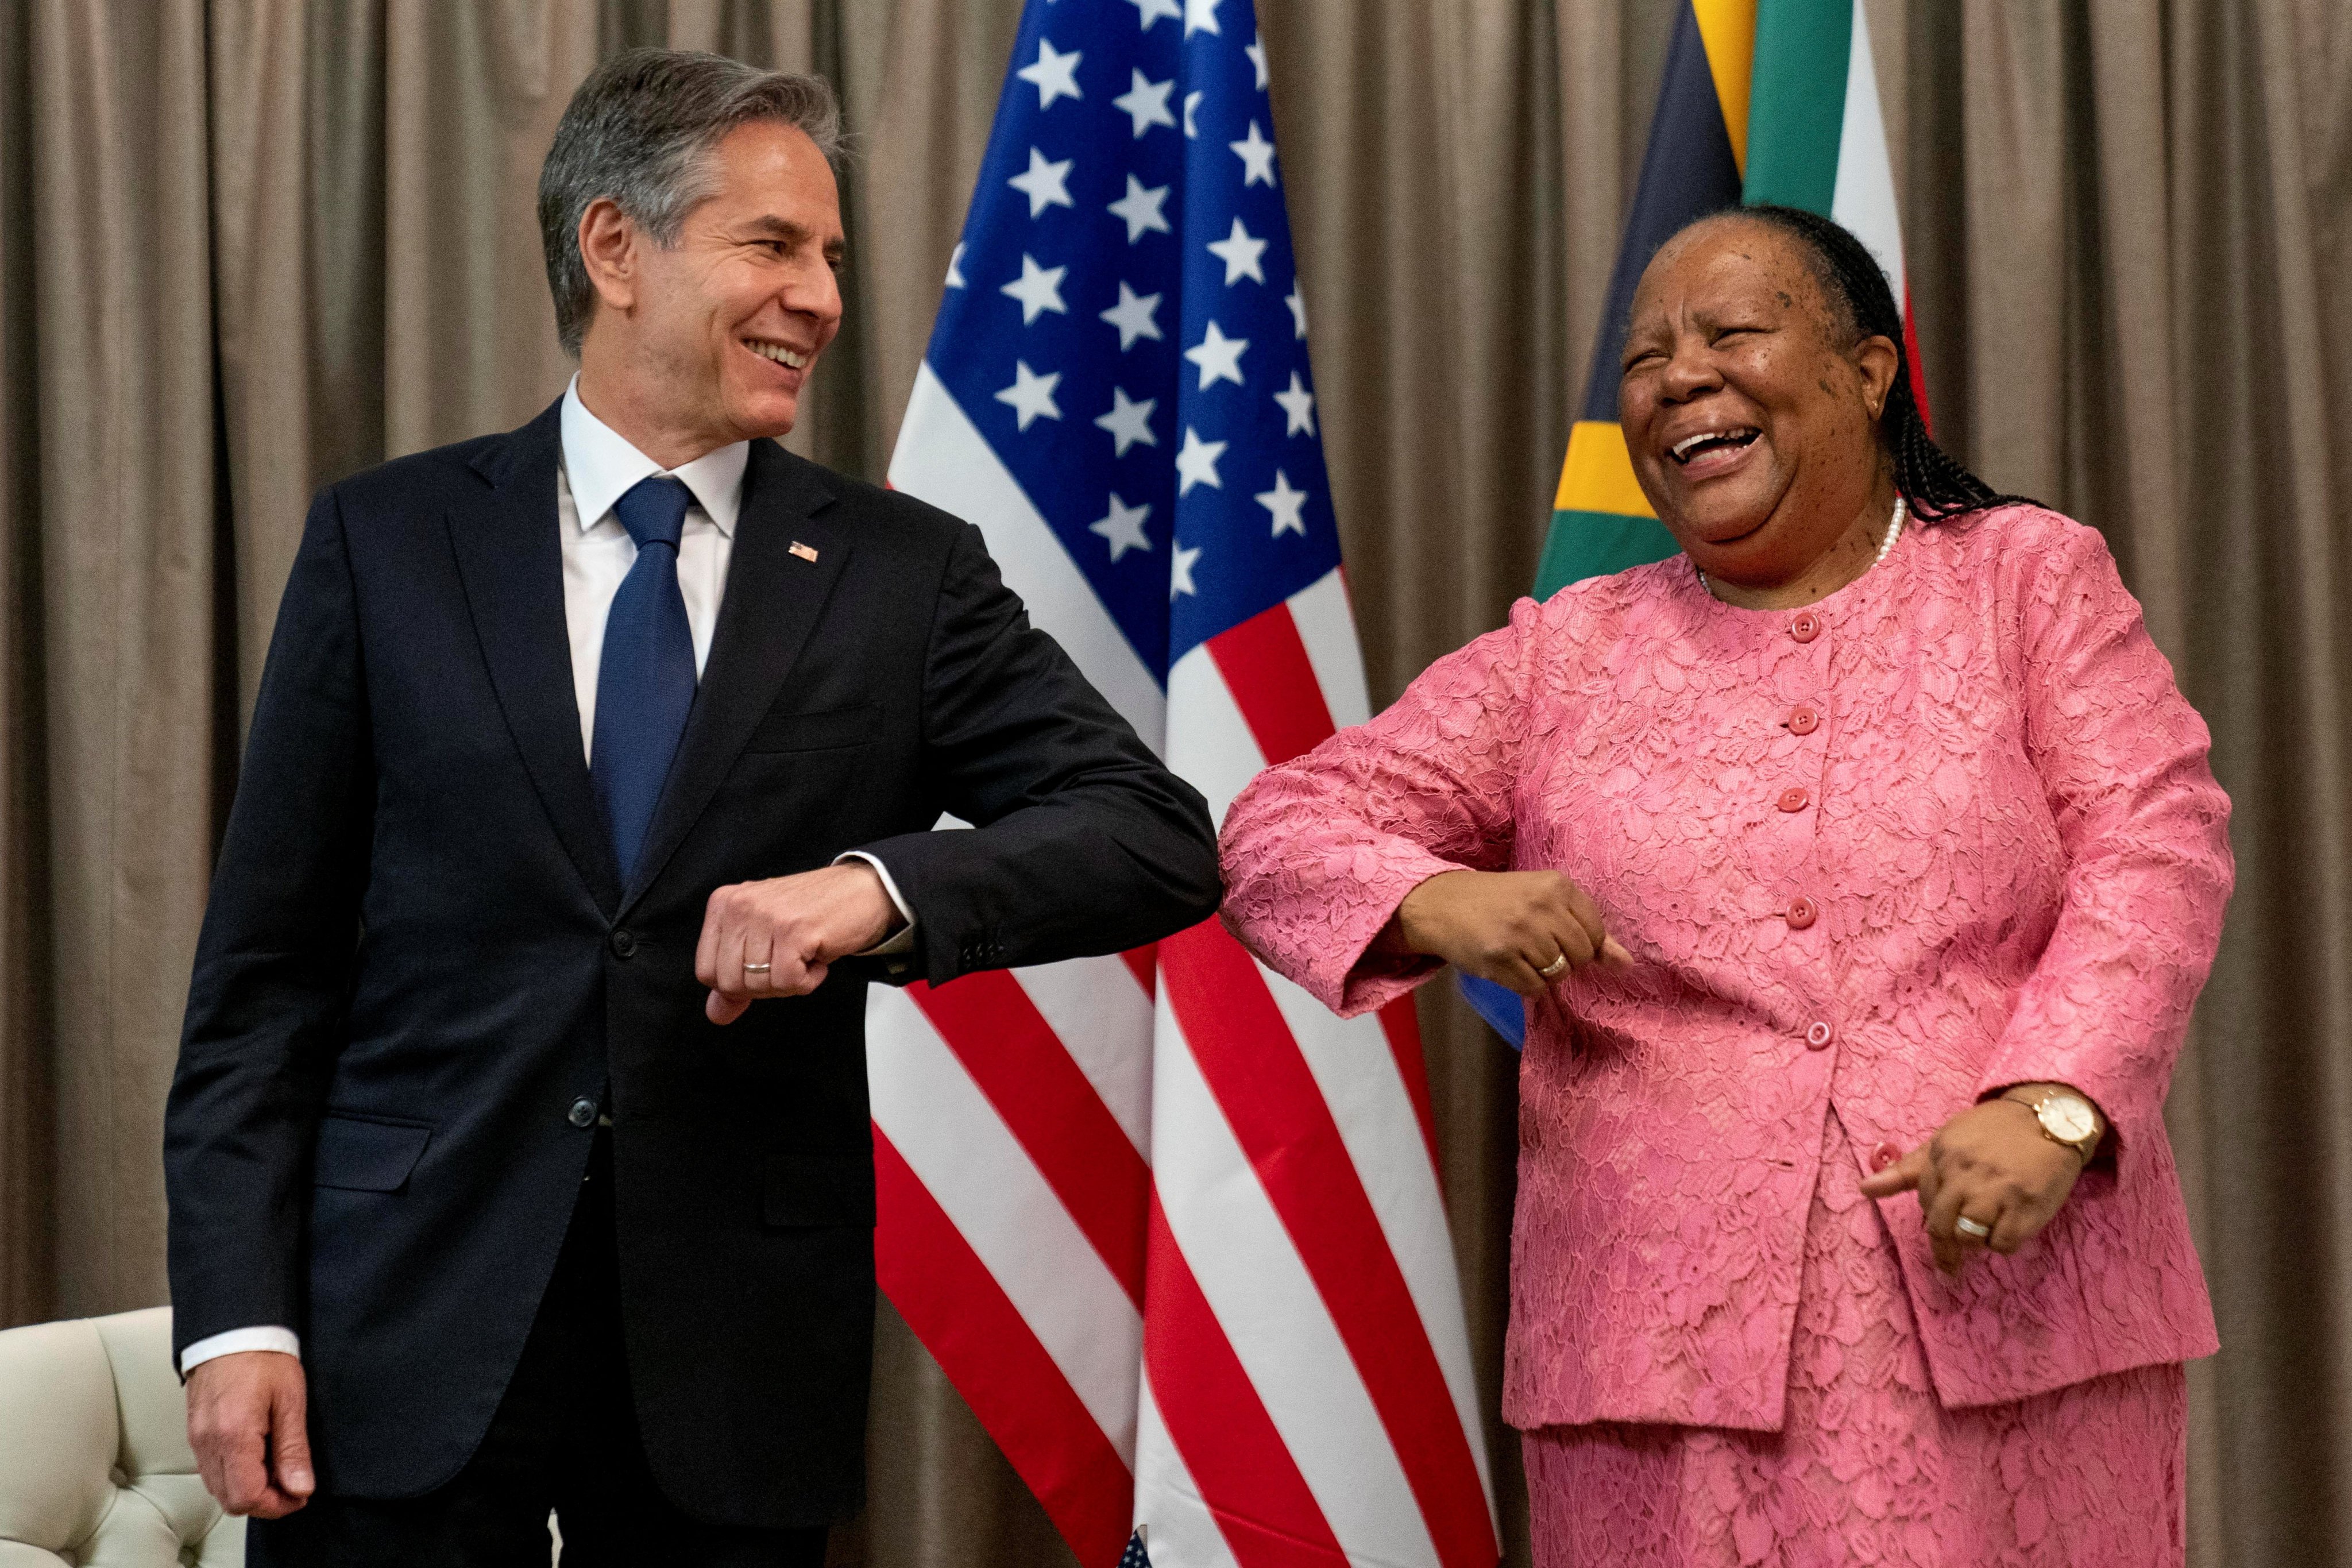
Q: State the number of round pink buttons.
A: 6